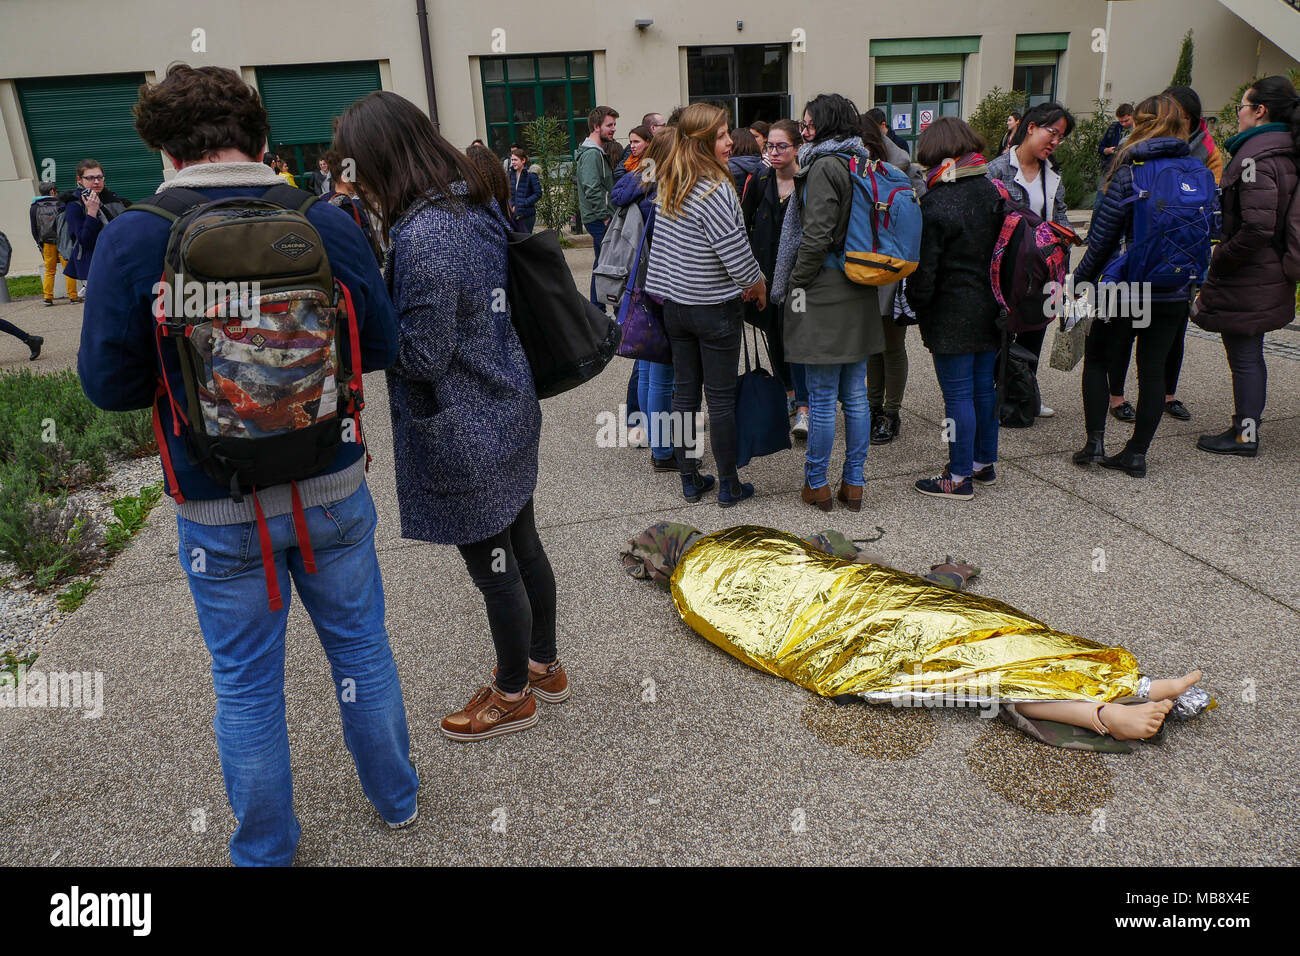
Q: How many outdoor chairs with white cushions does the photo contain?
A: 0